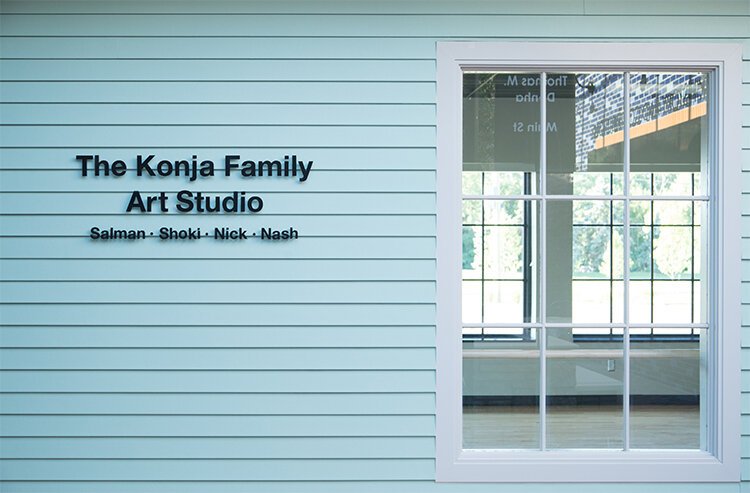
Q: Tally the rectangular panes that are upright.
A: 9